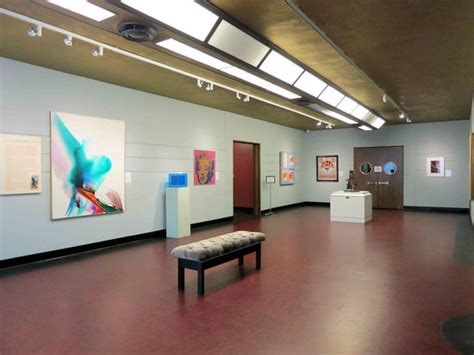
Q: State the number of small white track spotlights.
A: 12